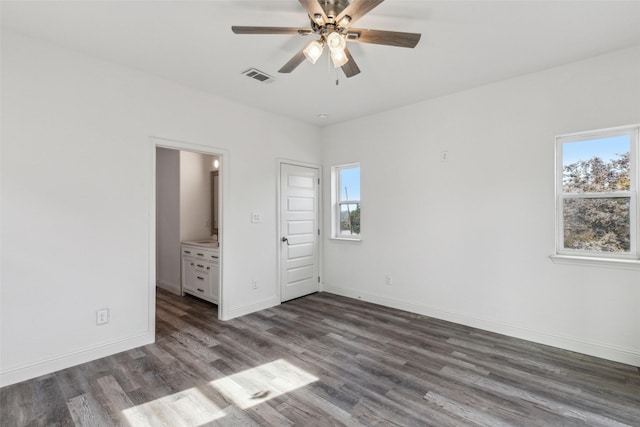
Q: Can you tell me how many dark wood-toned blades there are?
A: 6